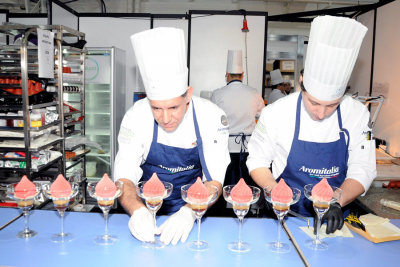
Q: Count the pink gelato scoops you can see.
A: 8